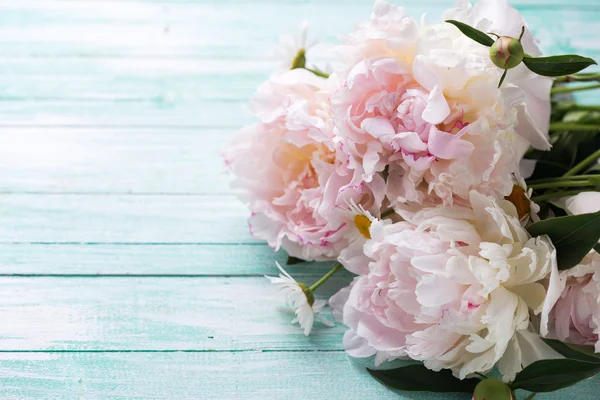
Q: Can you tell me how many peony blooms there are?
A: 4